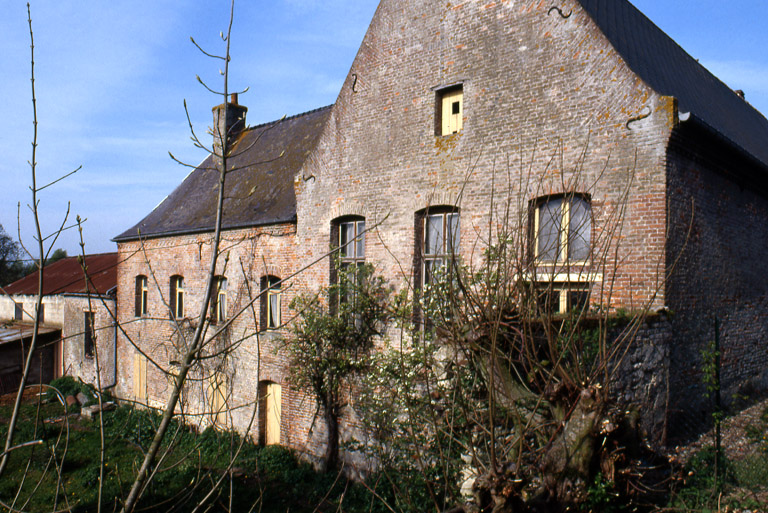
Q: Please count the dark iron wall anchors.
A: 4